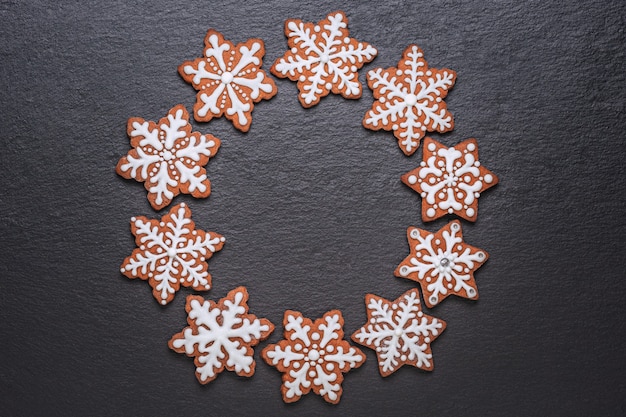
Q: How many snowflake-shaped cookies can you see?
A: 10